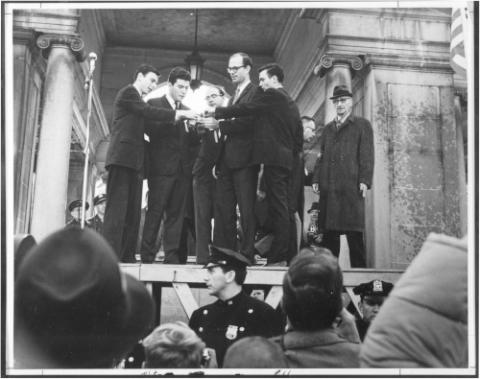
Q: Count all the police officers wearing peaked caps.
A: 4